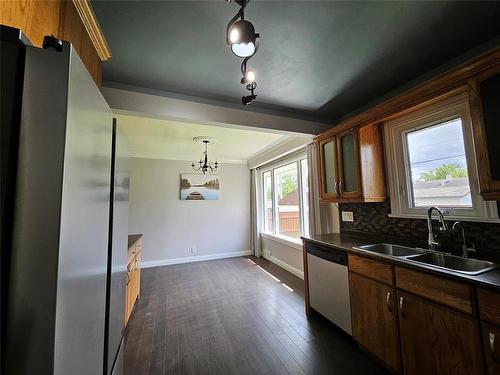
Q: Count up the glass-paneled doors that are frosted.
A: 2